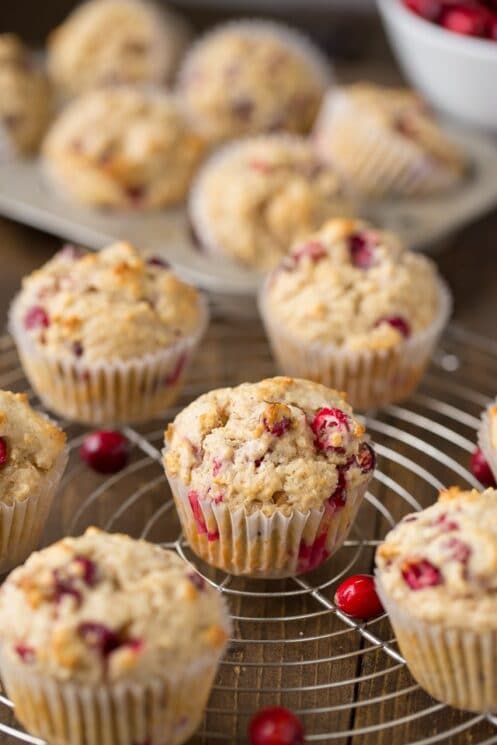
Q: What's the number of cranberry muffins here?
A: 13